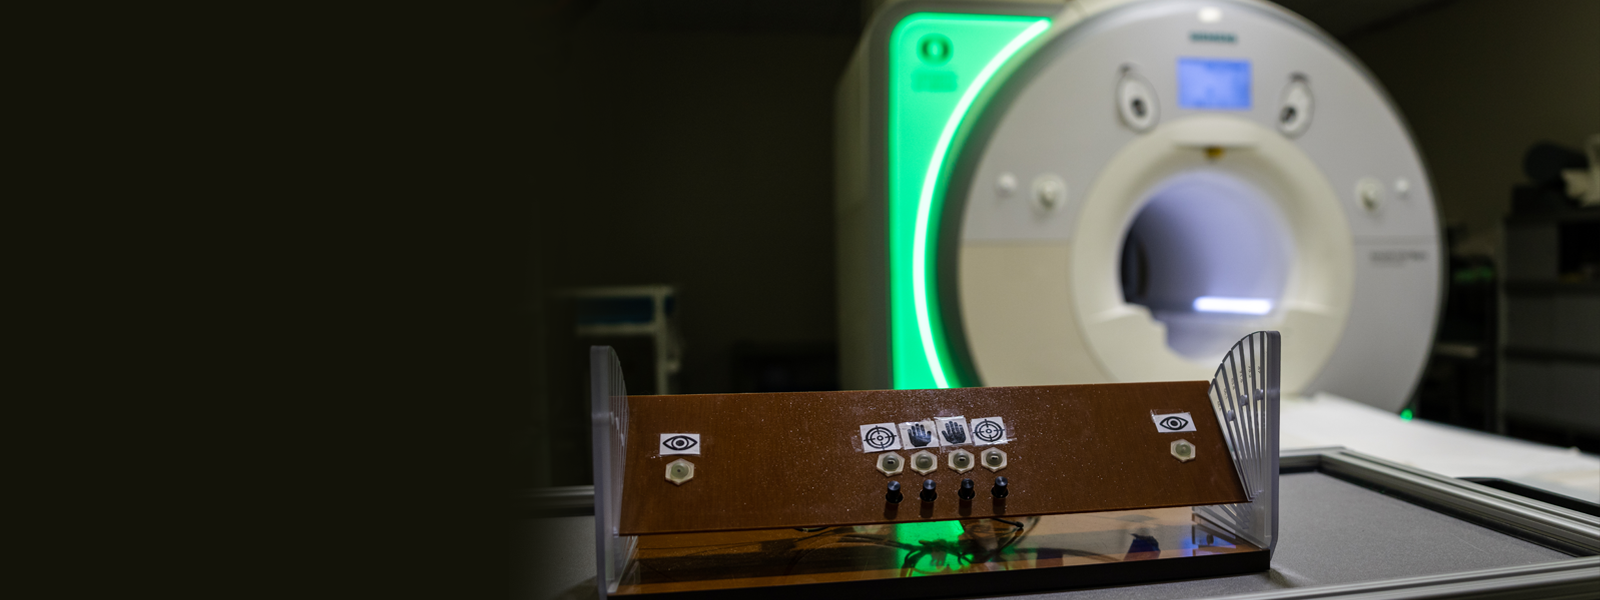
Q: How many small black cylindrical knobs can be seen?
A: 4